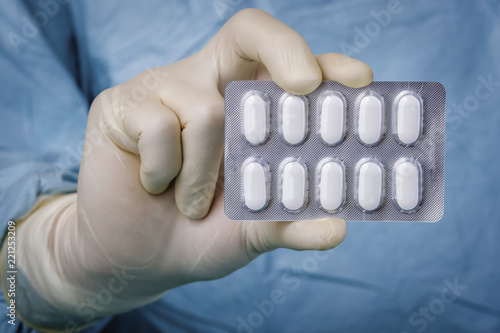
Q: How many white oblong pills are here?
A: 10